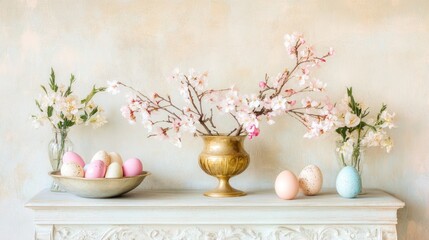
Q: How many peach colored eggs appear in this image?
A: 2